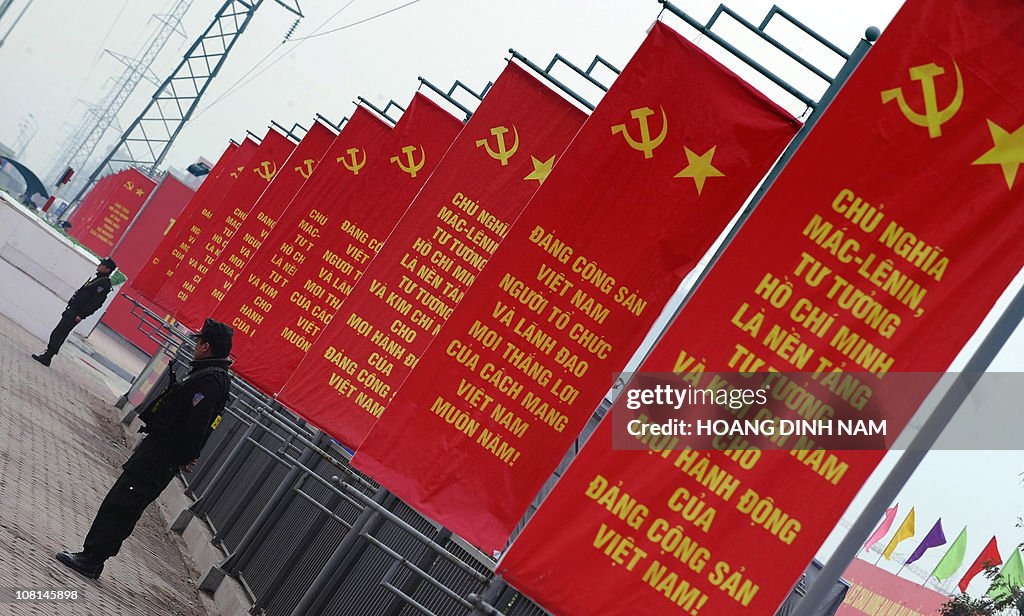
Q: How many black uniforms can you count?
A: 2